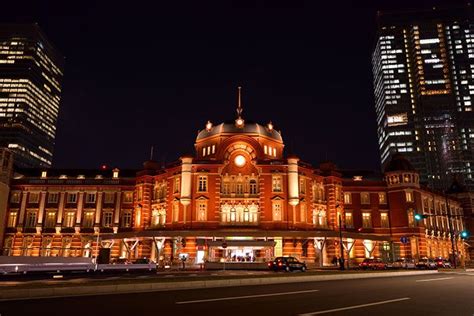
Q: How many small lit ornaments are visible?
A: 3